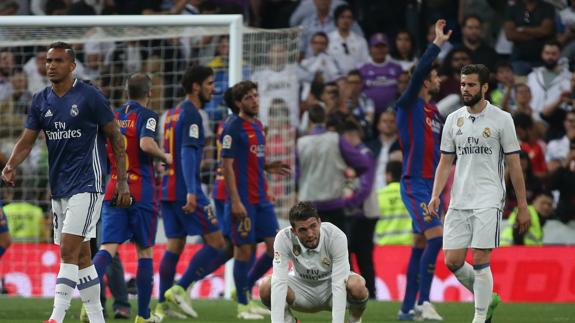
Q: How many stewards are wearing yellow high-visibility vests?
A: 3